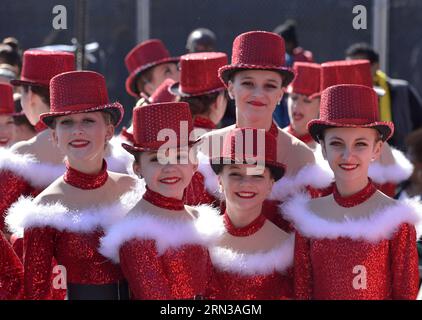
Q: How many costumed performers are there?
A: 12